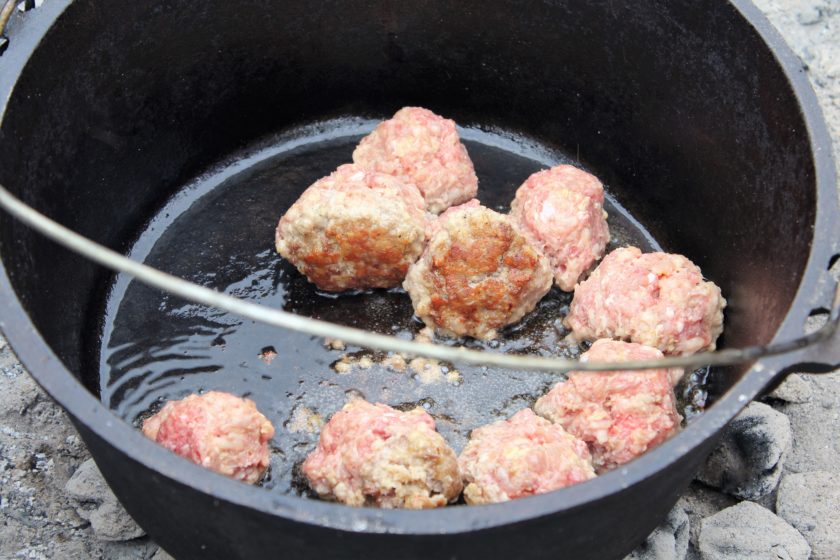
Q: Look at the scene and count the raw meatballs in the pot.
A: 7